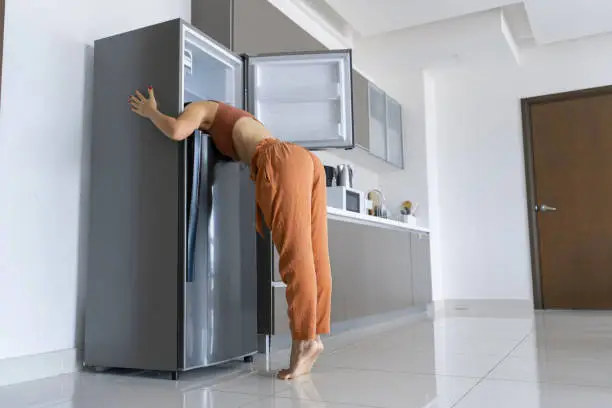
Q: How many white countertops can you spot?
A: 1